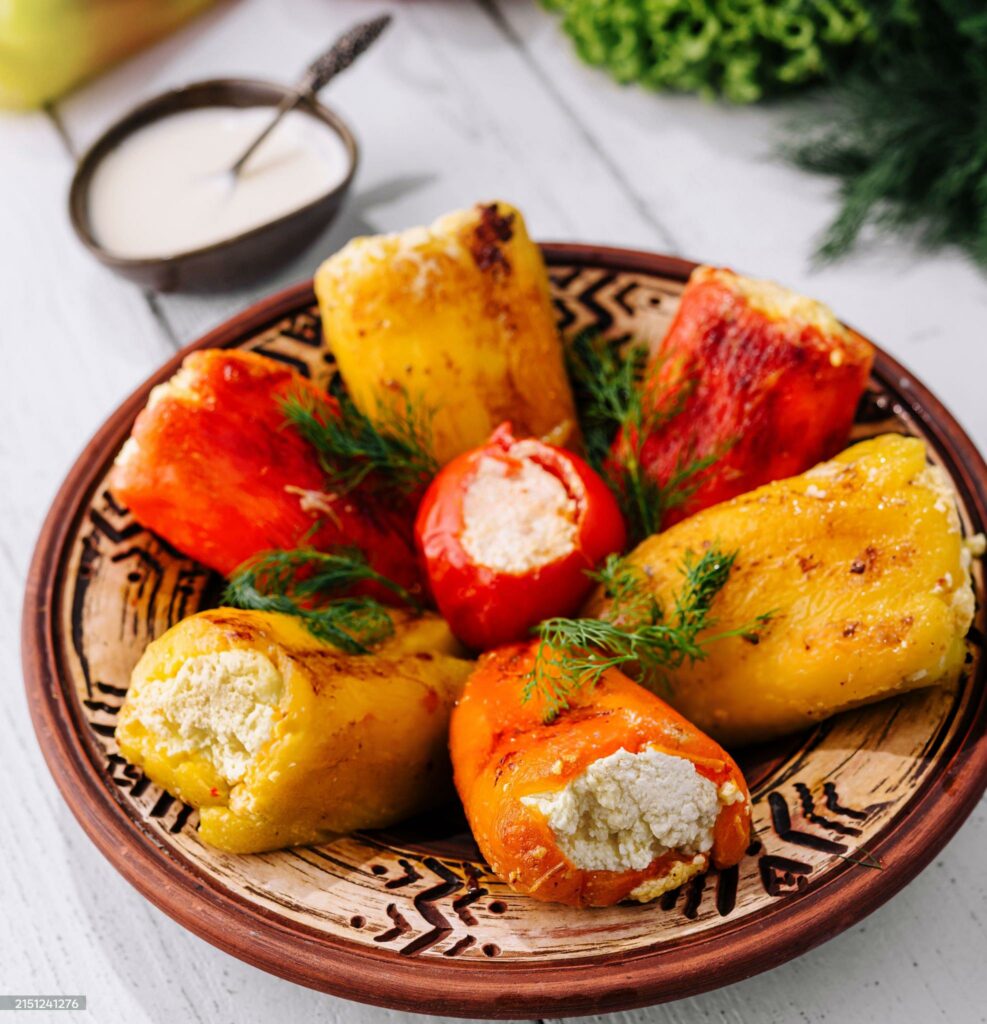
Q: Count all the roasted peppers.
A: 7